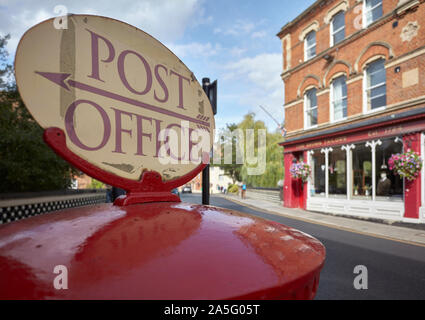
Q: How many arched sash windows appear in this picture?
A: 6